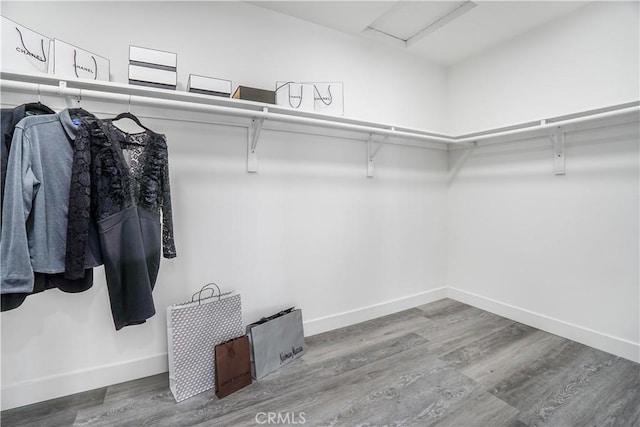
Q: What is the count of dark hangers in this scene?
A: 3